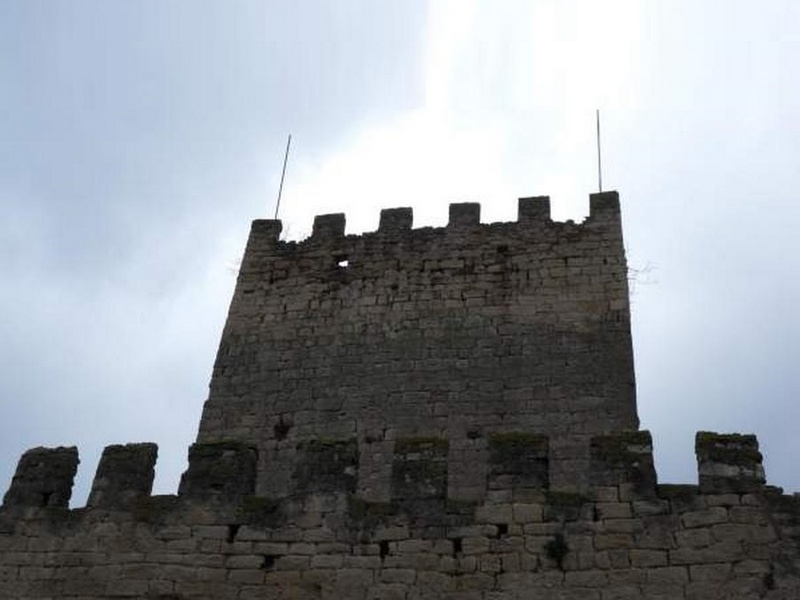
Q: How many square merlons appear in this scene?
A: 14